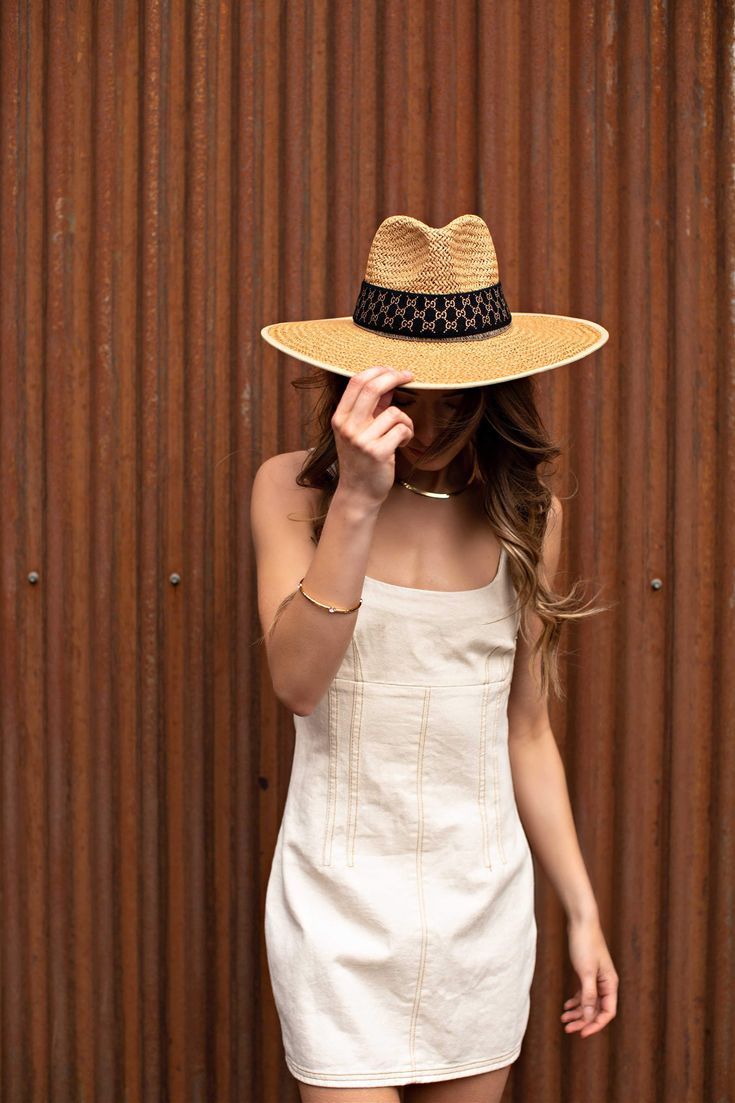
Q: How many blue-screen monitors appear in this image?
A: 0